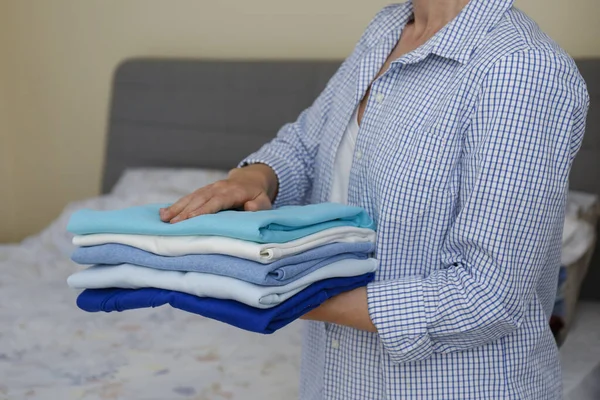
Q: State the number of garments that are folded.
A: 5